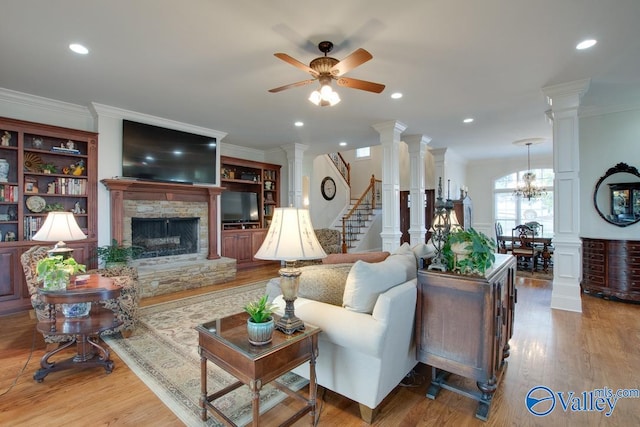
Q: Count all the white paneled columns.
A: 5